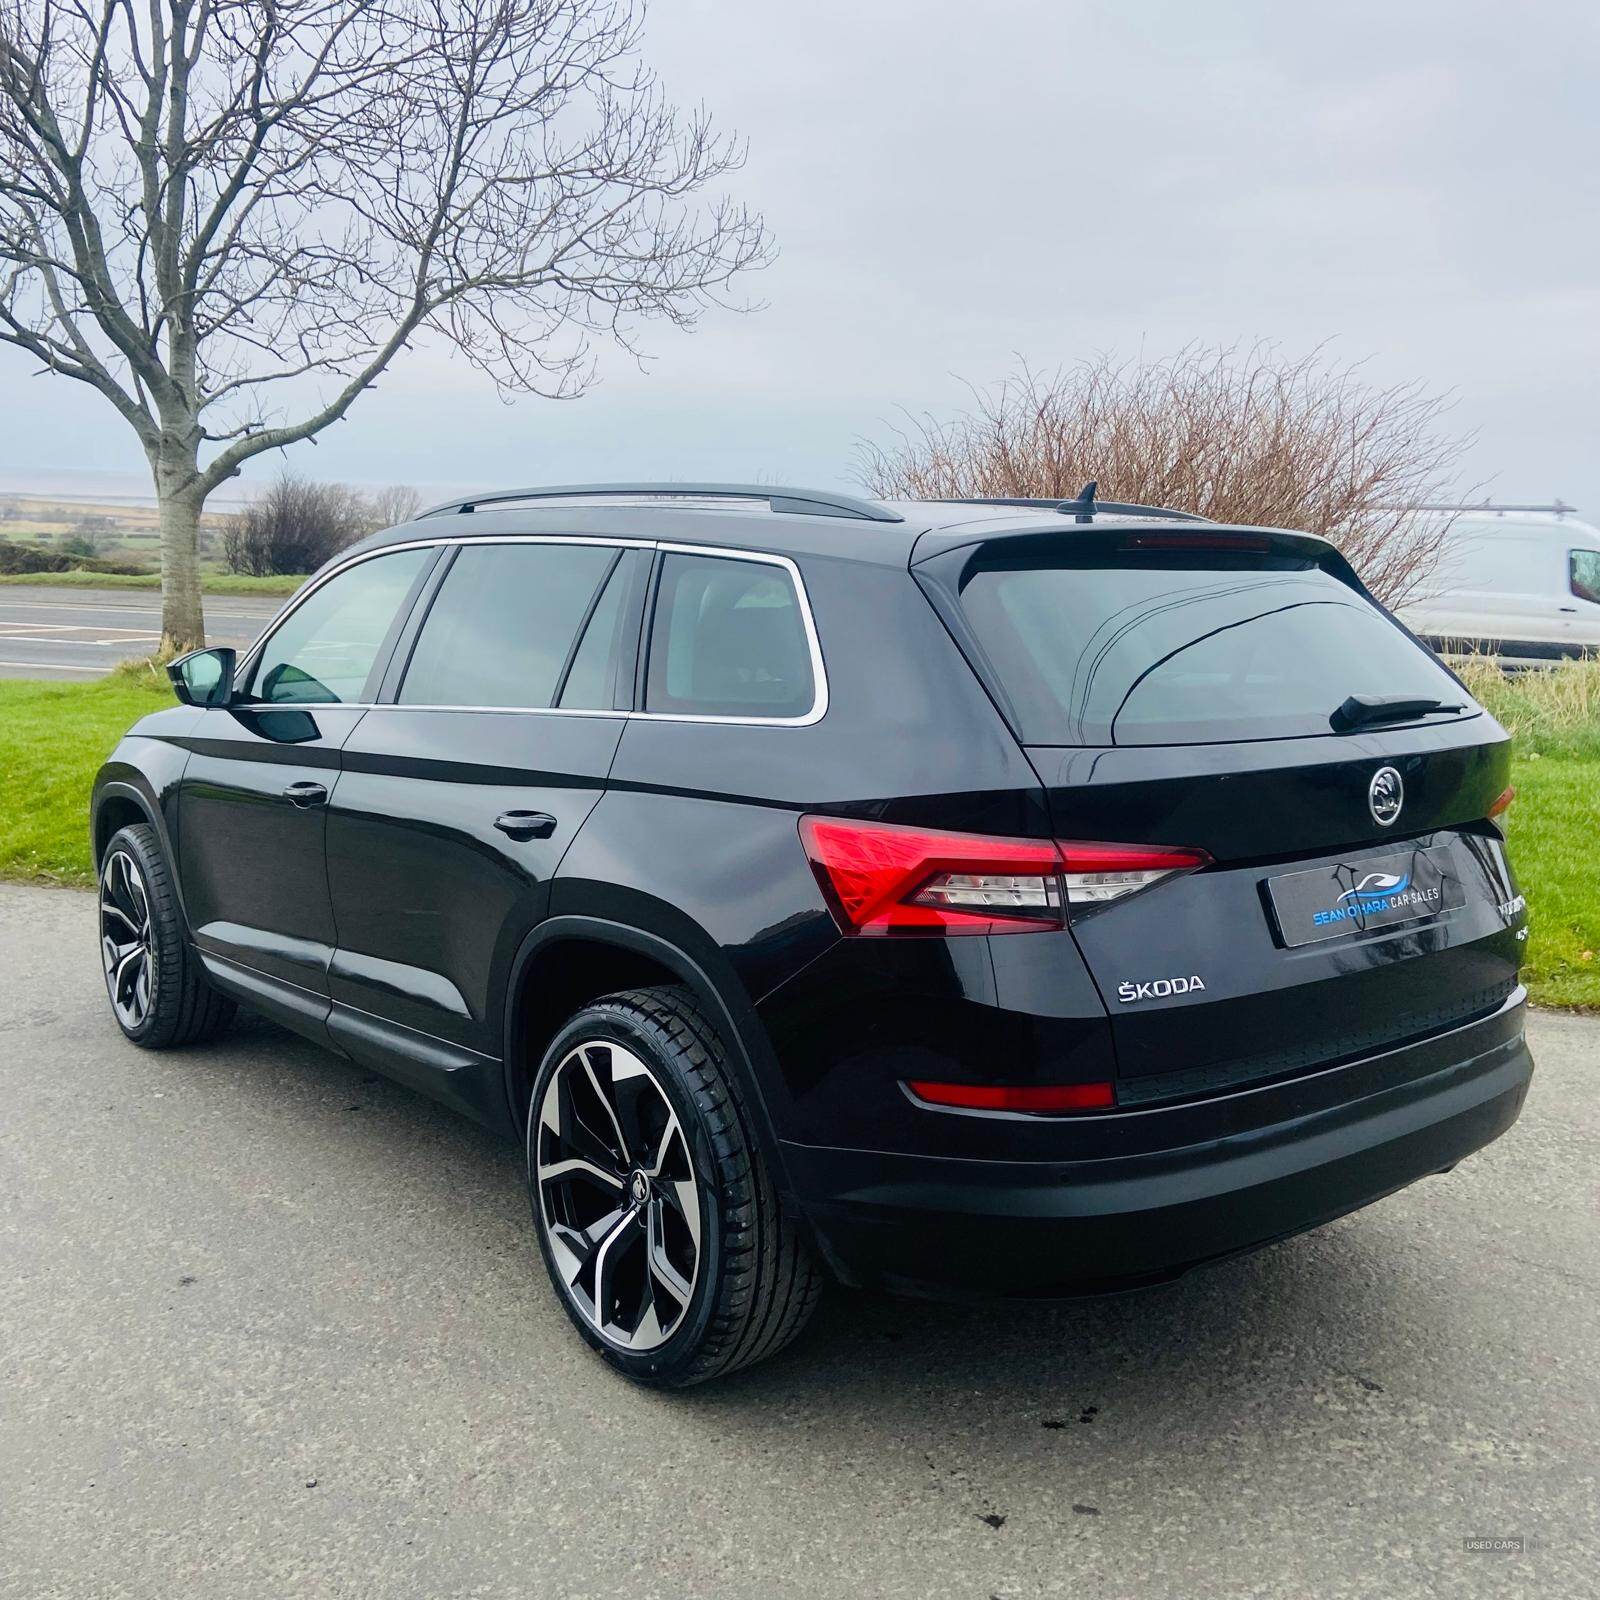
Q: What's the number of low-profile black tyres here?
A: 2